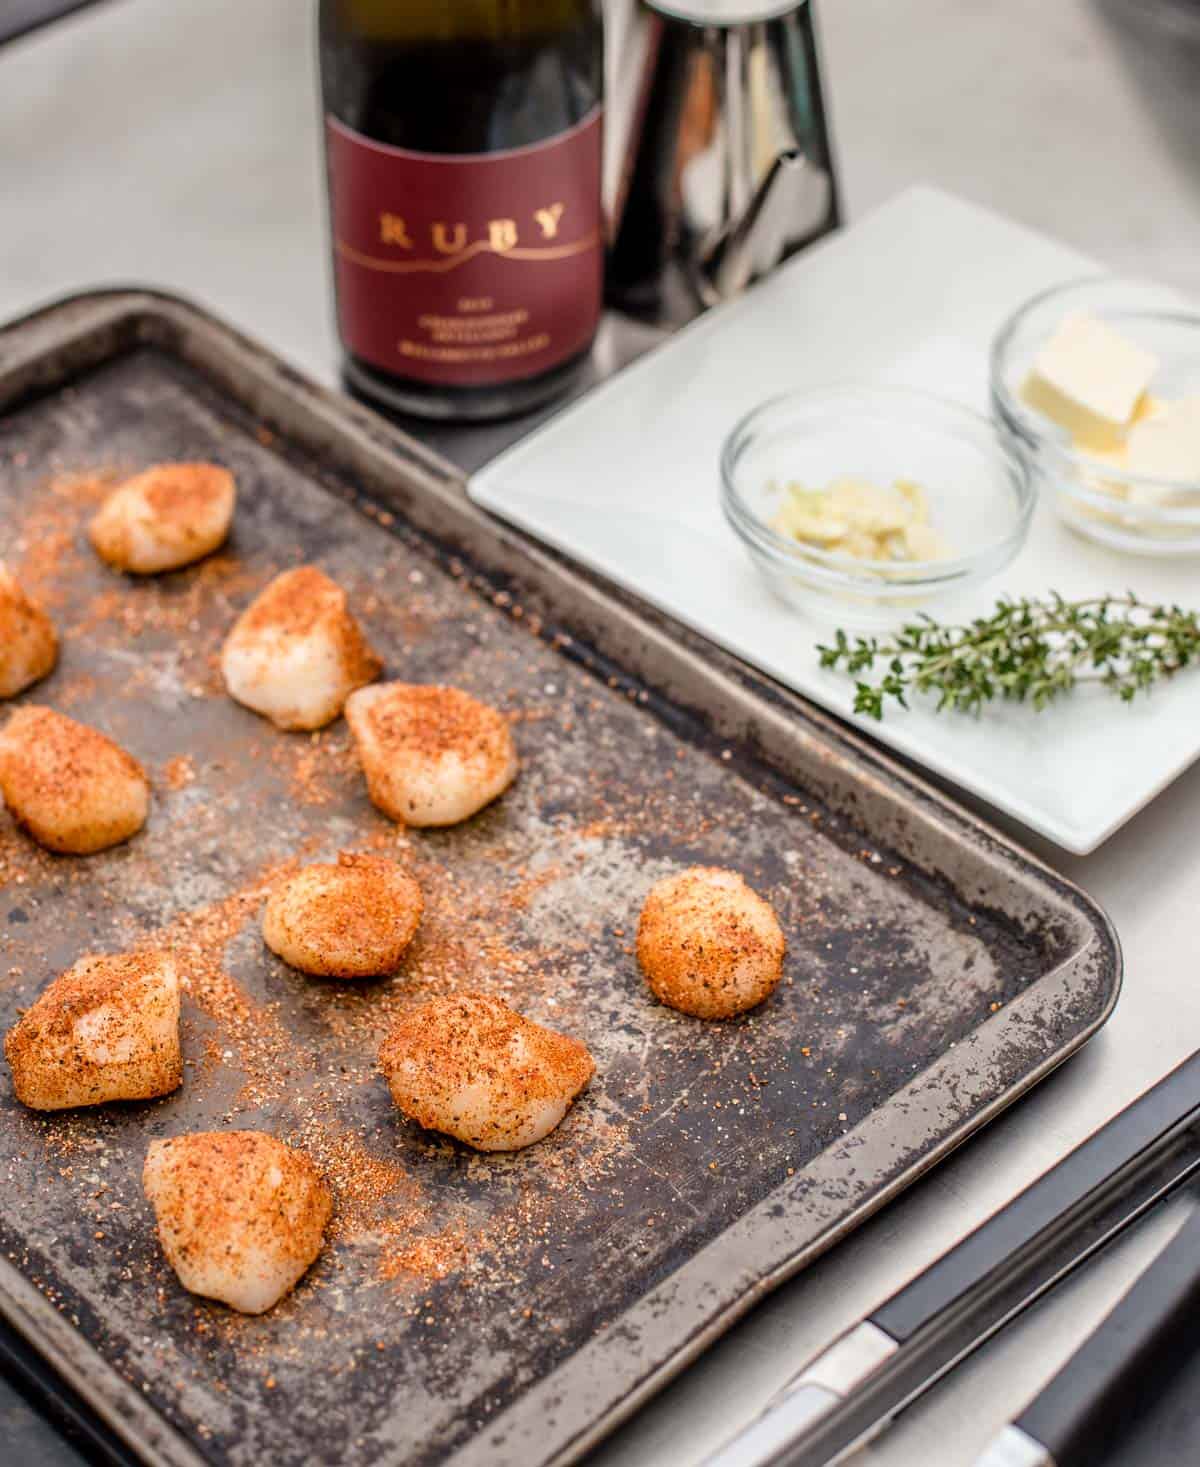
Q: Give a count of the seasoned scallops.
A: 10